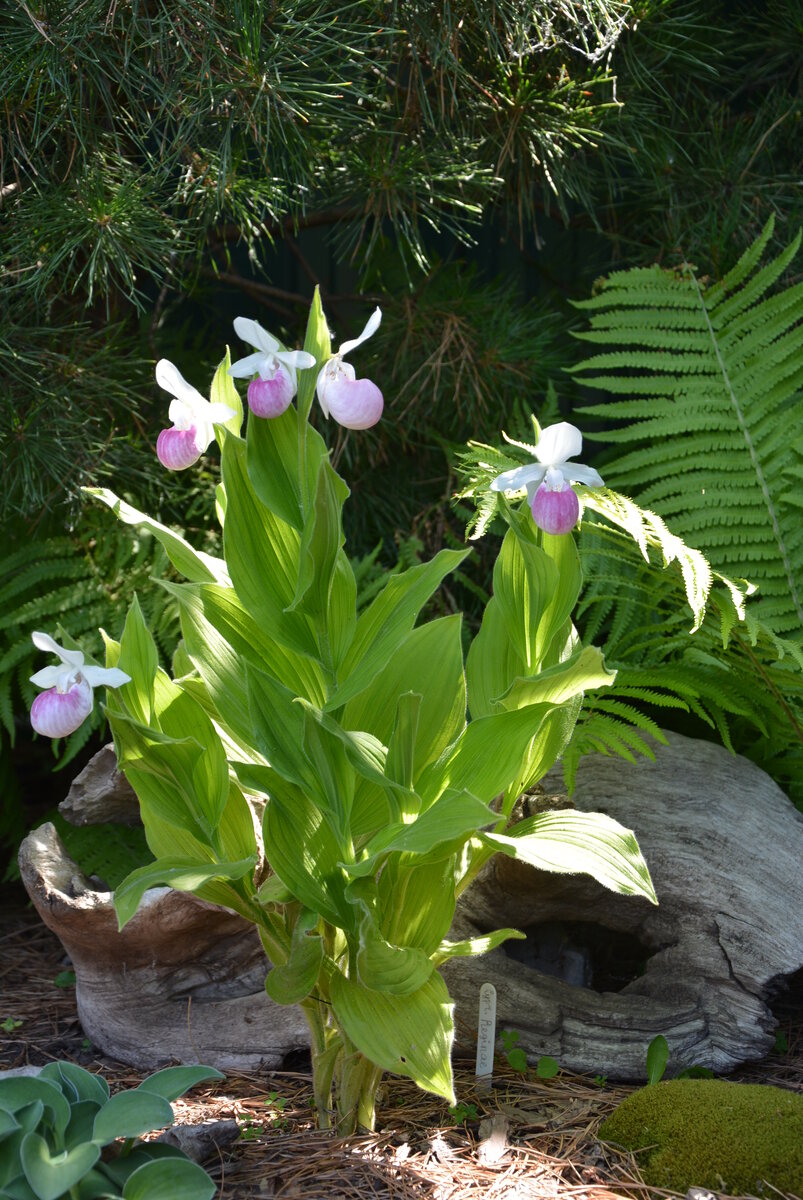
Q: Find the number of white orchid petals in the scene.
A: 15